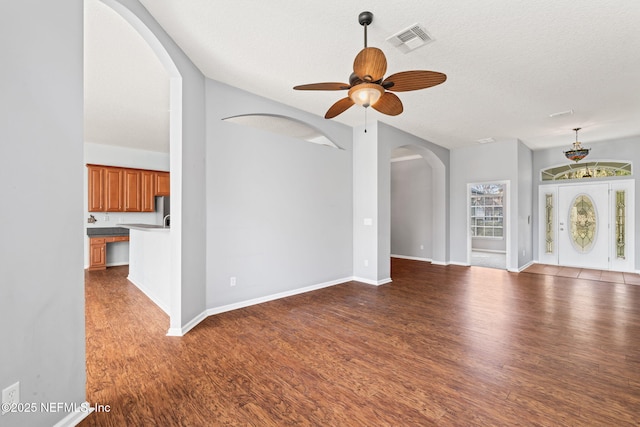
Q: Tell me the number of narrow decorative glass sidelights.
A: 2